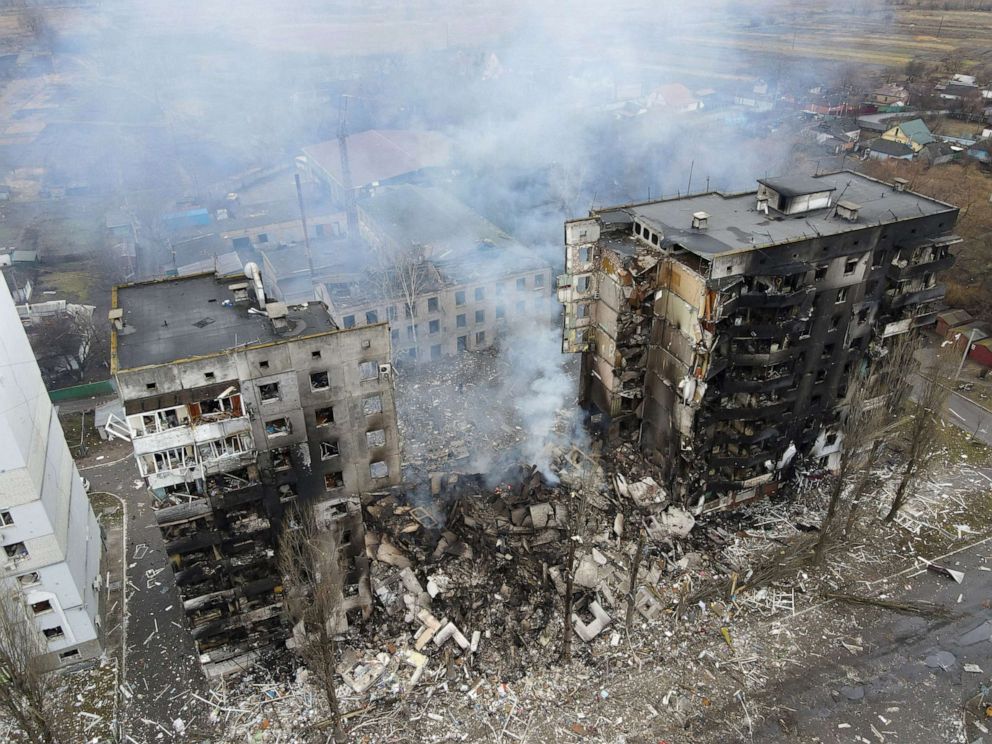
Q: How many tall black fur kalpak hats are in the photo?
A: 0